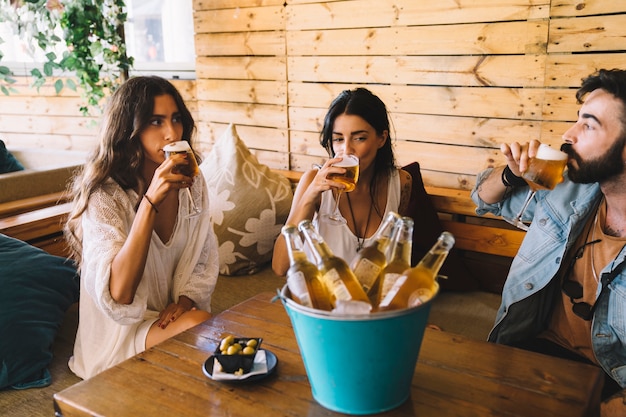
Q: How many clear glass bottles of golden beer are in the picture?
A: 5